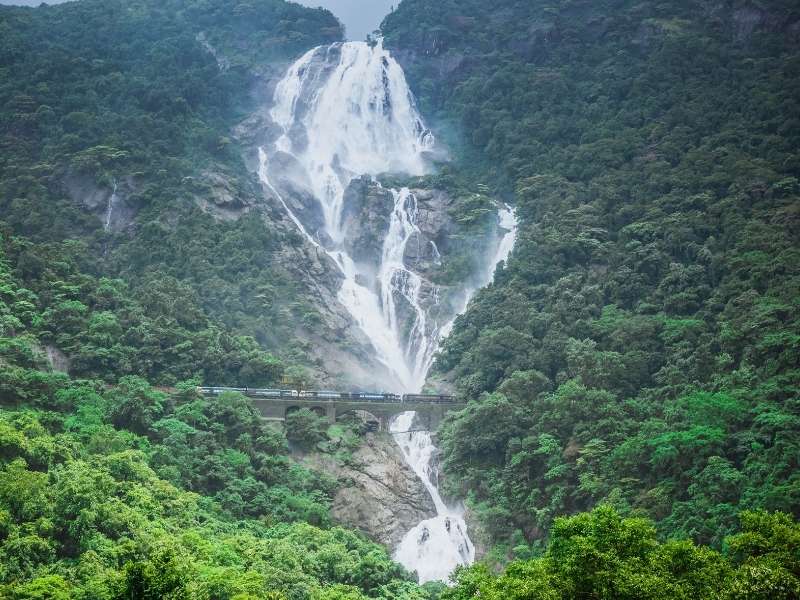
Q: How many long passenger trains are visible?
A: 1